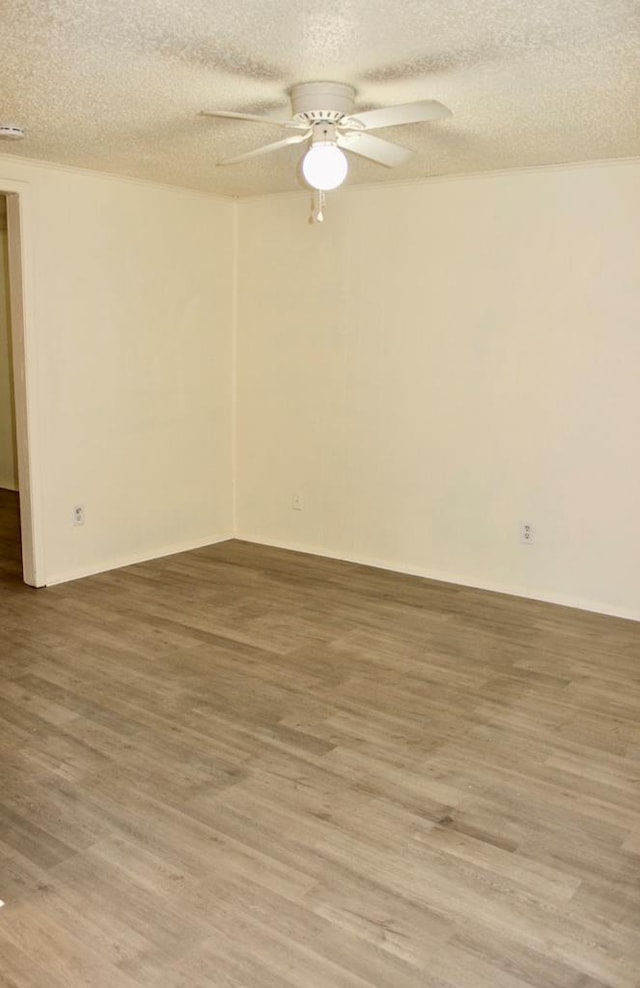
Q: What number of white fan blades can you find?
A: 4